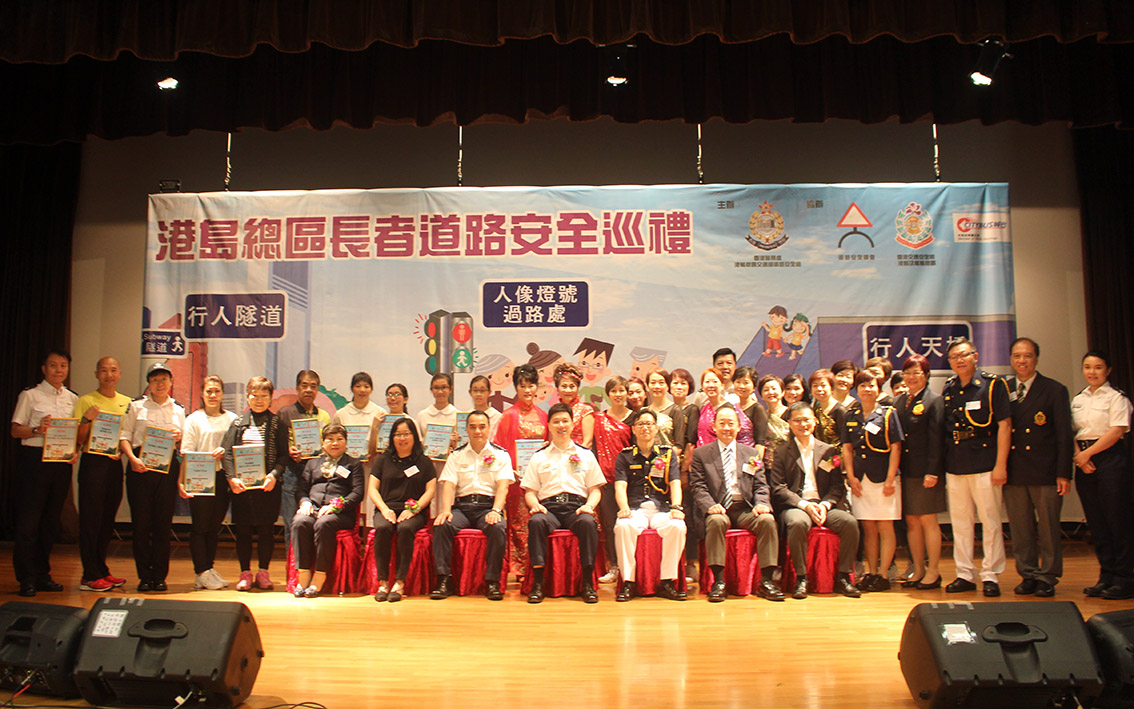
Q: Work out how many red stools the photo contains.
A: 7